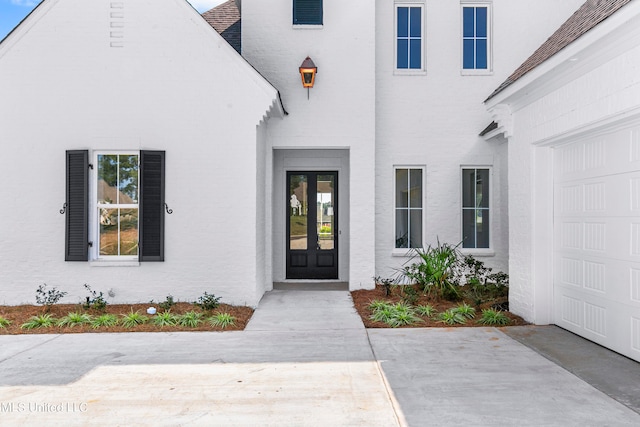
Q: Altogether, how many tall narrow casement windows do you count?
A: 4